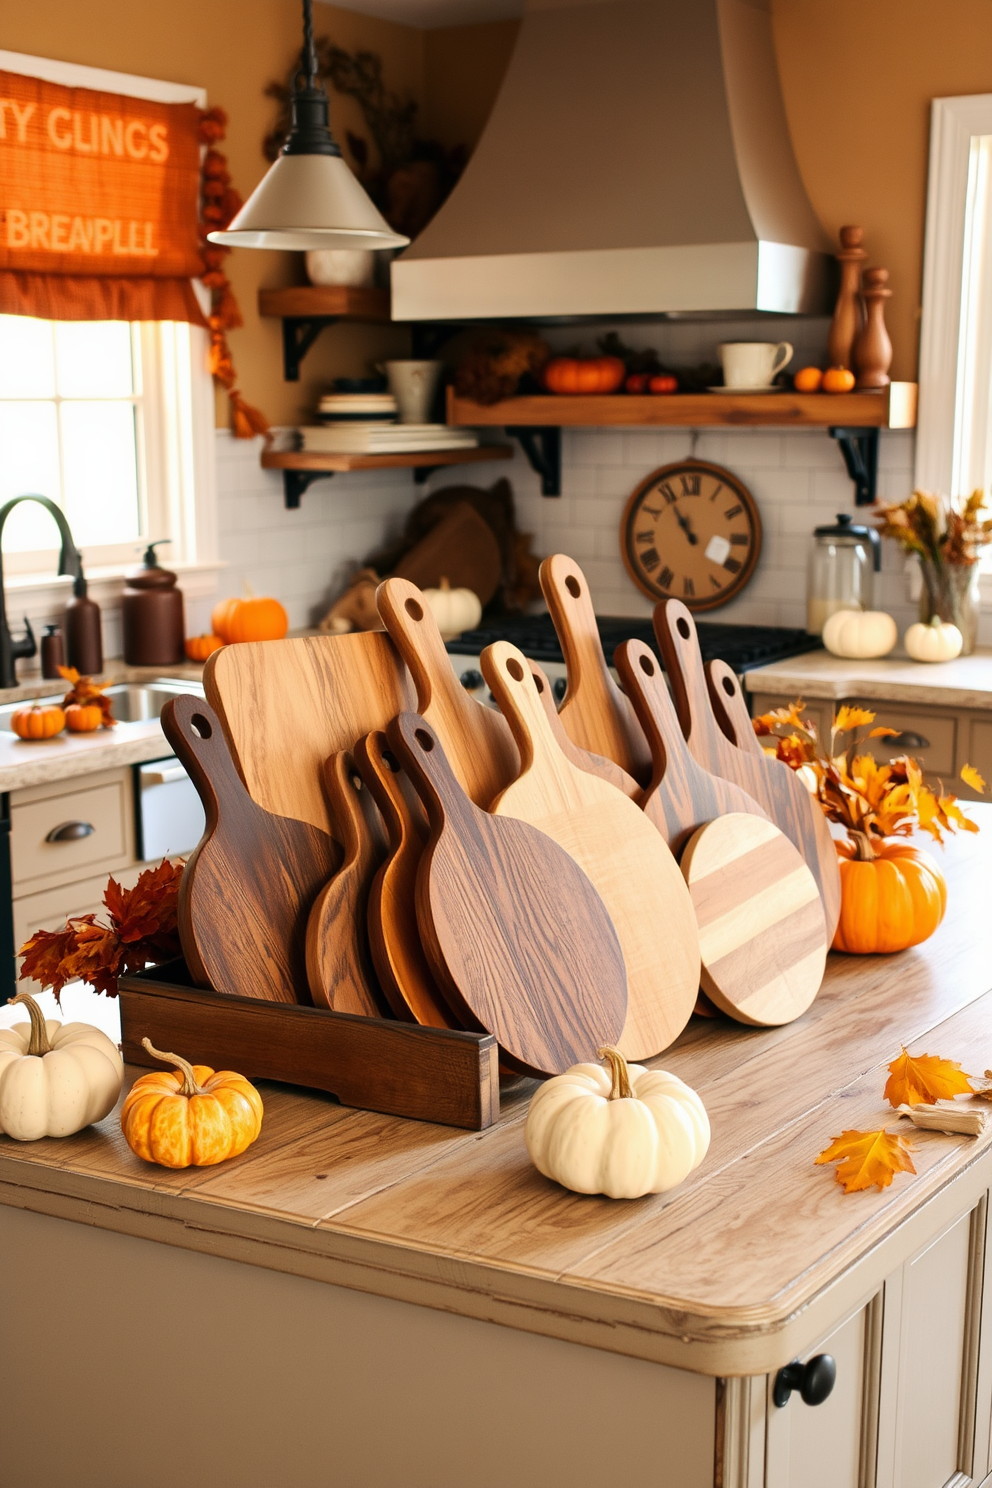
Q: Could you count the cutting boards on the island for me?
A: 13